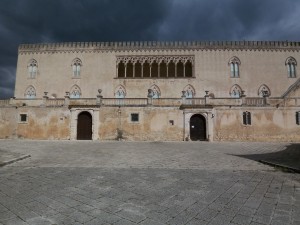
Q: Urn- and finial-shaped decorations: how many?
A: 8